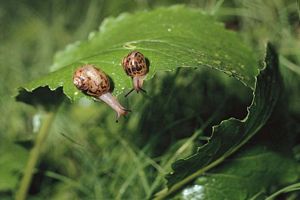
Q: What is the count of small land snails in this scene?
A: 2